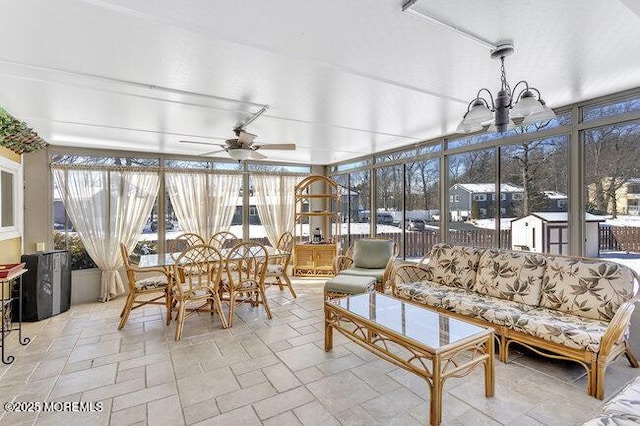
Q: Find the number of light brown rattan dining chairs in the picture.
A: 6